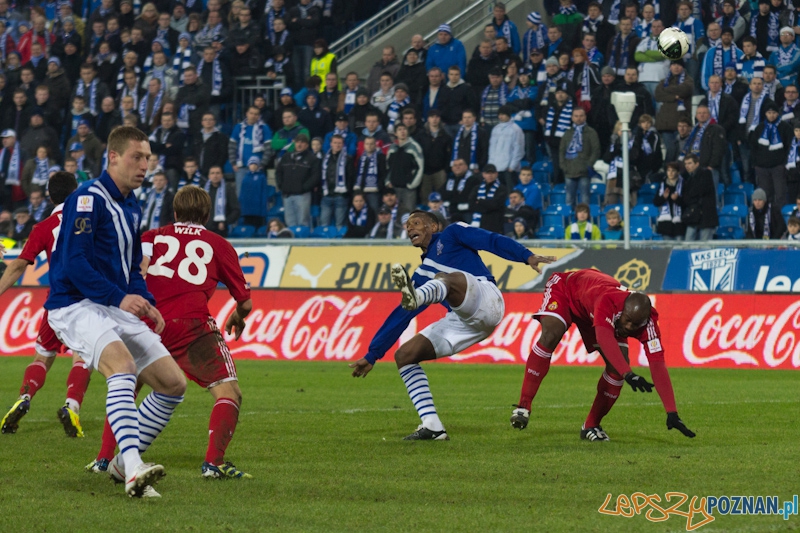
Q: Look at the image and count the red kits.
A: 3